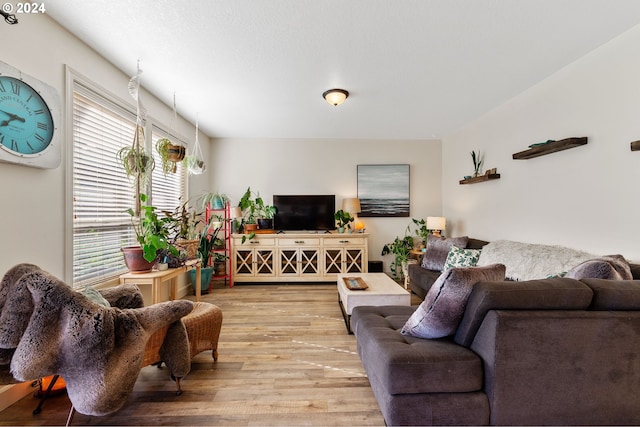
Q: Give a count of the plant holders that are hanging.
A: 3